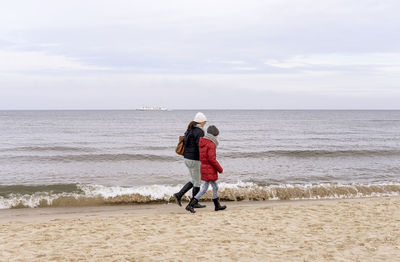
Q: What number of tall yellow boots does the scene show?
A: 0